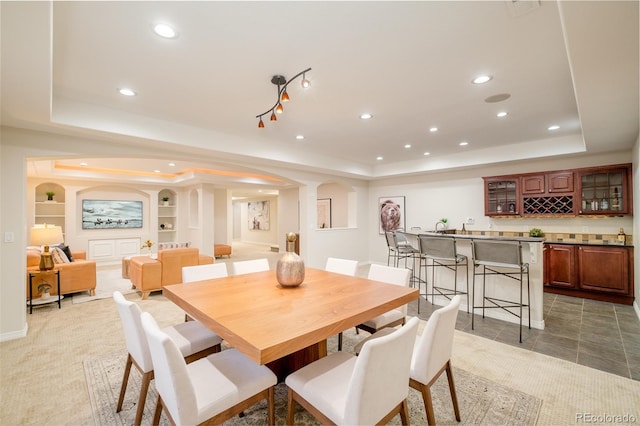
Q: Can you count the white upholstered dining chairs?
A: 8